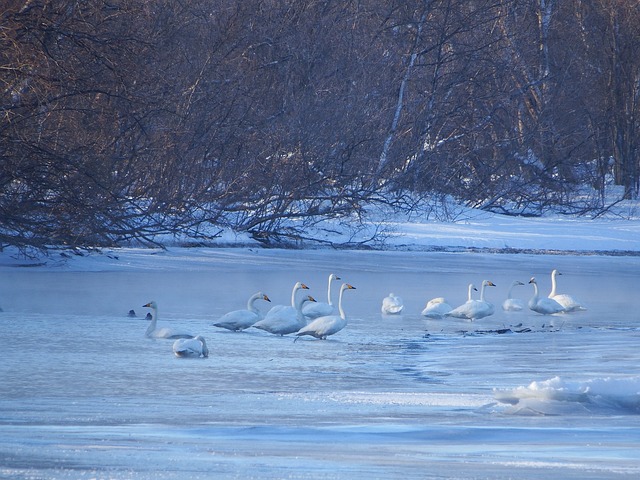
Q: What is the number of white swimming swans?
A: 14